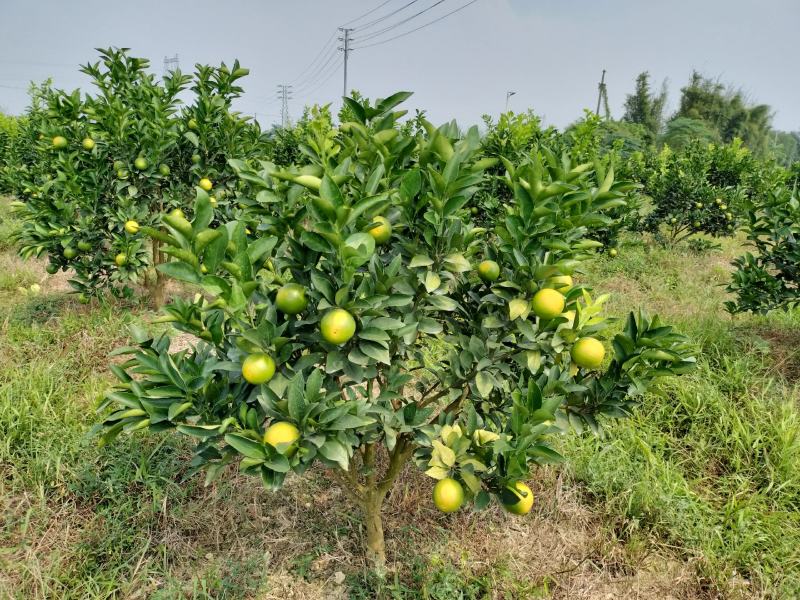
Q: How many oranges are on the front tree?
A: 12